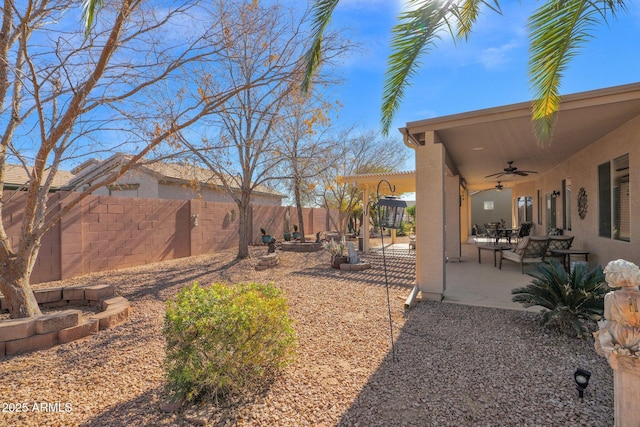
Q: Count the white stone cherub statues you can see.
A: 1